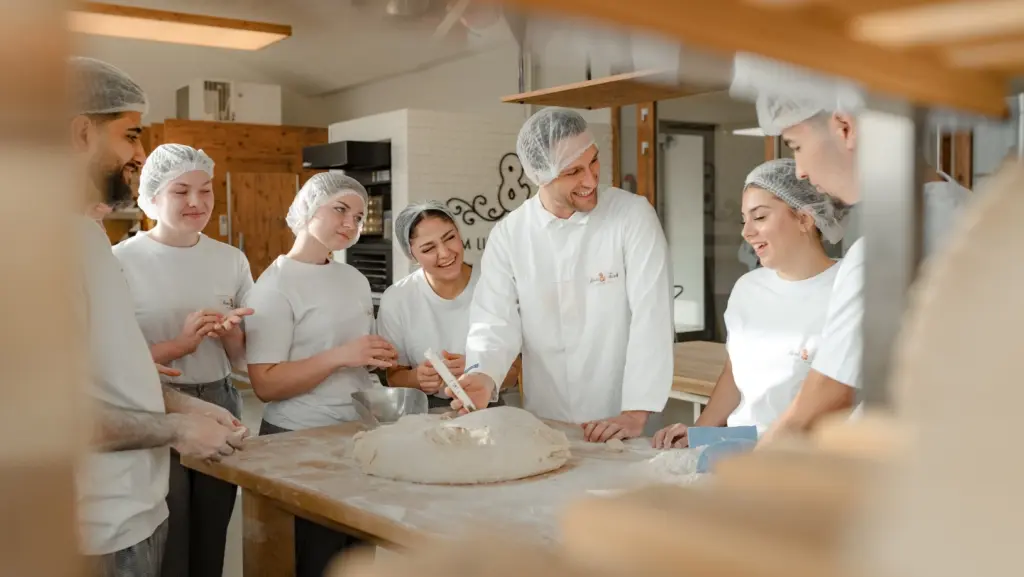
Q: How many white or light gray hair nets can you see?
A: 7